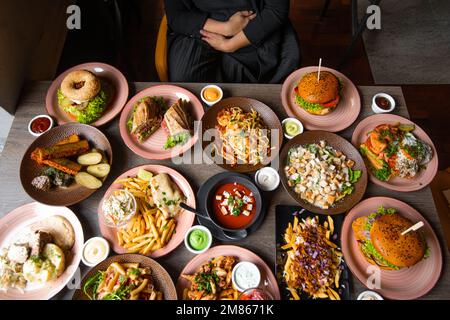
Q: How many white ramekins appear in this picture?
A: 9